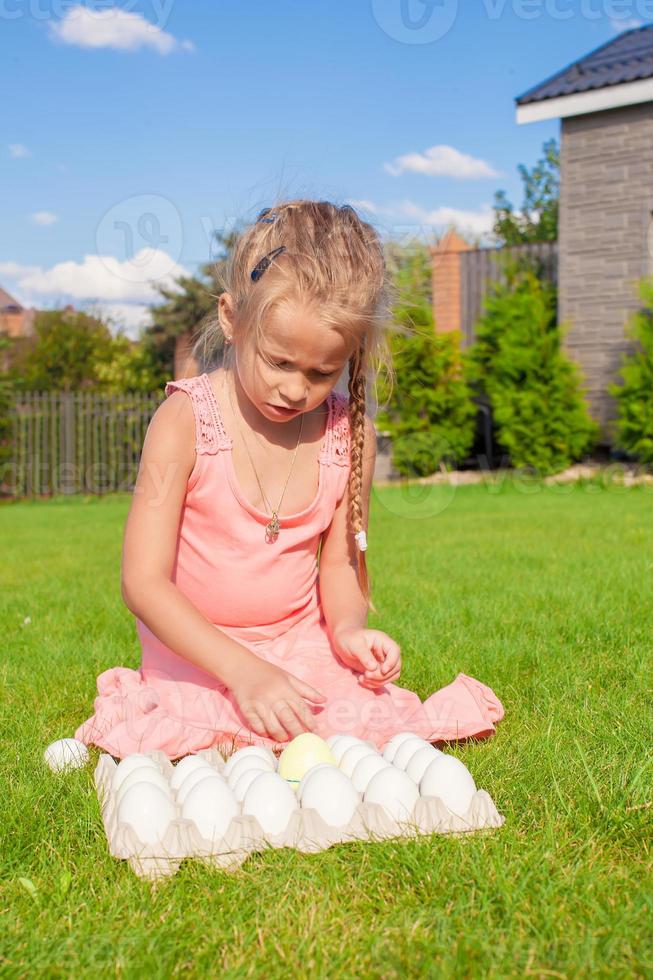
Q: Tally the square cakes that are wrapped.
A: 0